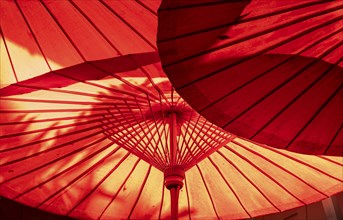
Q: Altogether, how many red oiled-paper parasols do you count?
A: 3